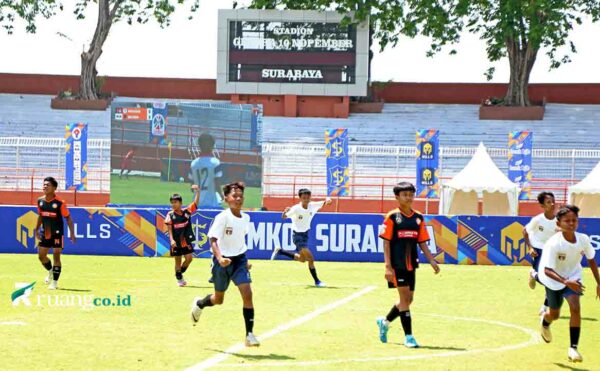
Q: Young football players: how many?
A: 7